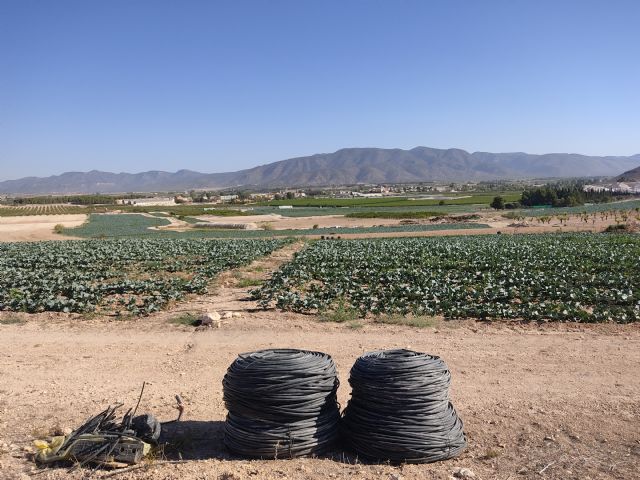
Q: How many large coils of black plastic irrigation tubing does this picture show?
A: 2